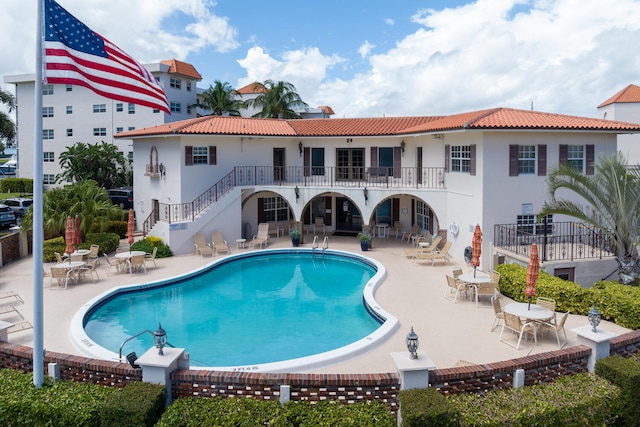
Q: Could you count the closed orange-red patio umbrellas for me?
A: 5